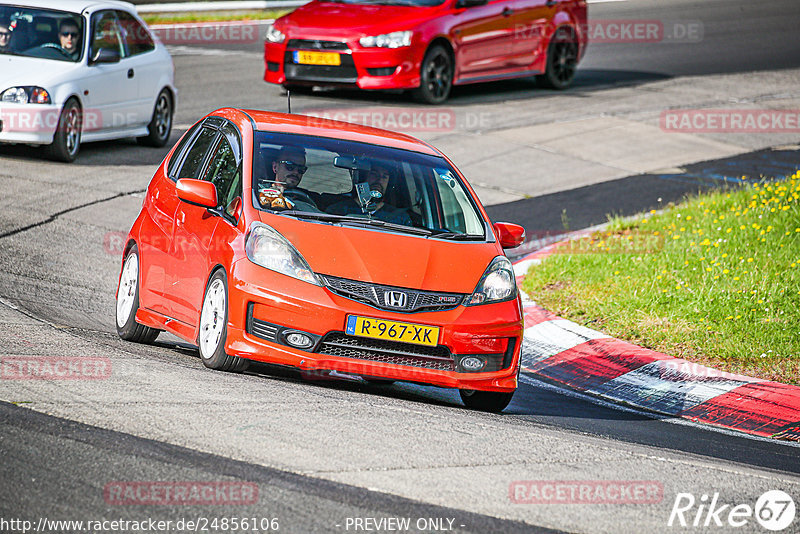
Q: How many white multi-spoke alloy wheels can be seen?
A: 2